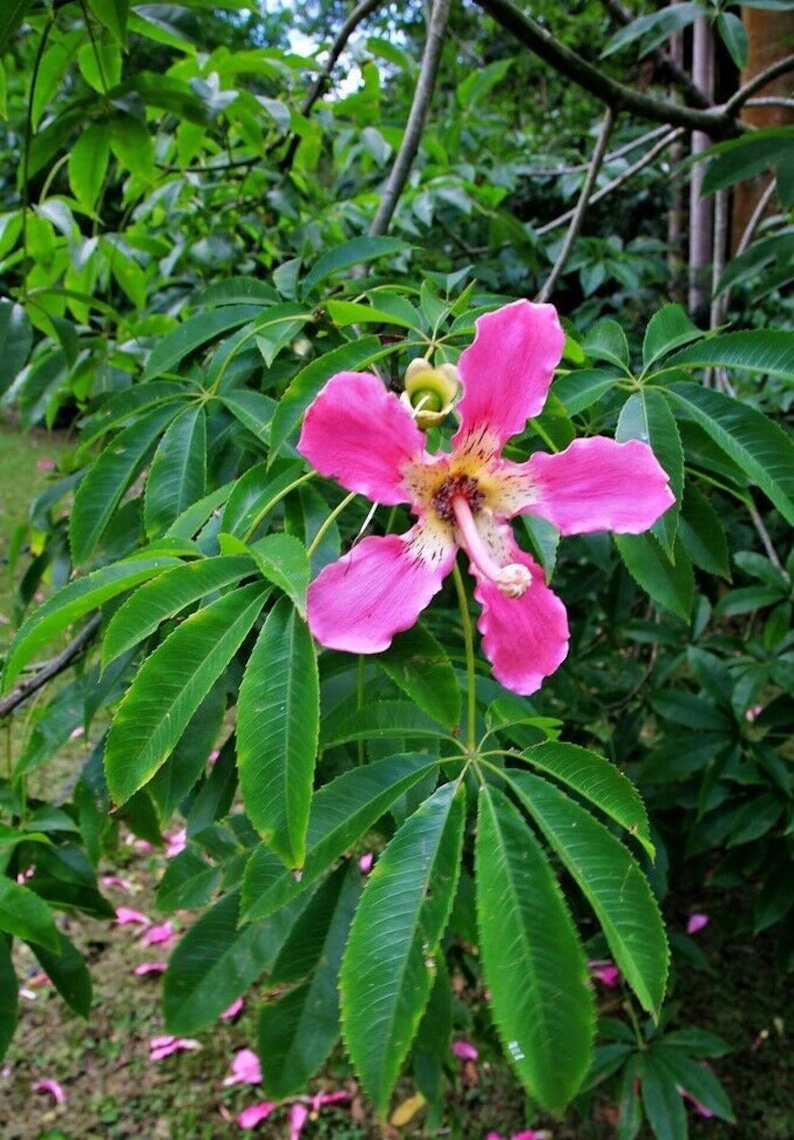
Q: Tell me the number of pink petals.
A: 5